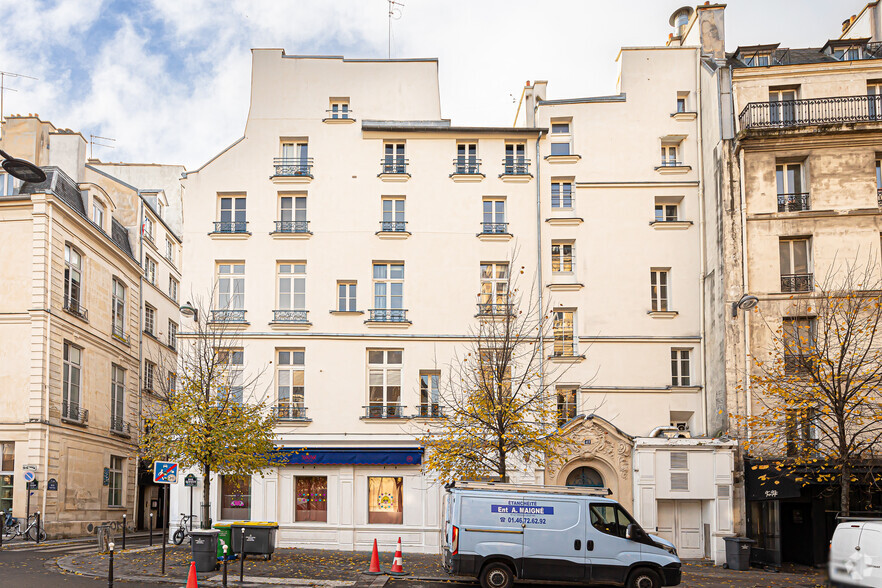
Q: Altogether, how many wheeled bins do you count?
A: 4